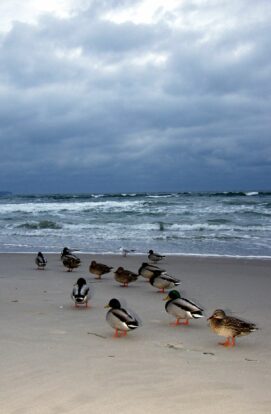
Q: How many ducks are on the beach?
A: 11